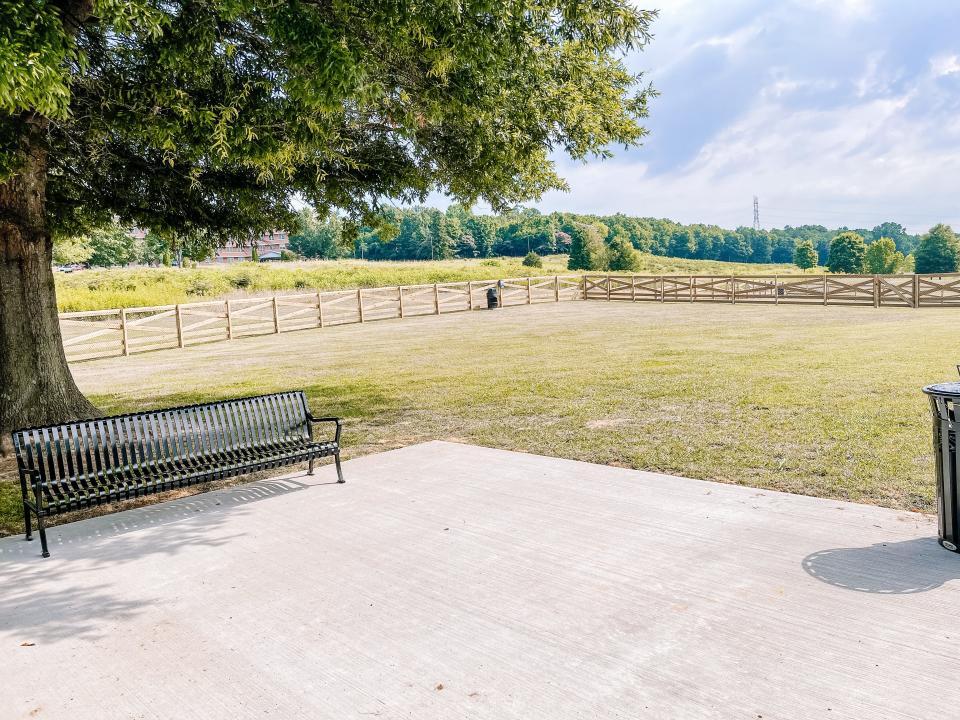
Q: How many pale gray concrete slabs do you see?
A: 1